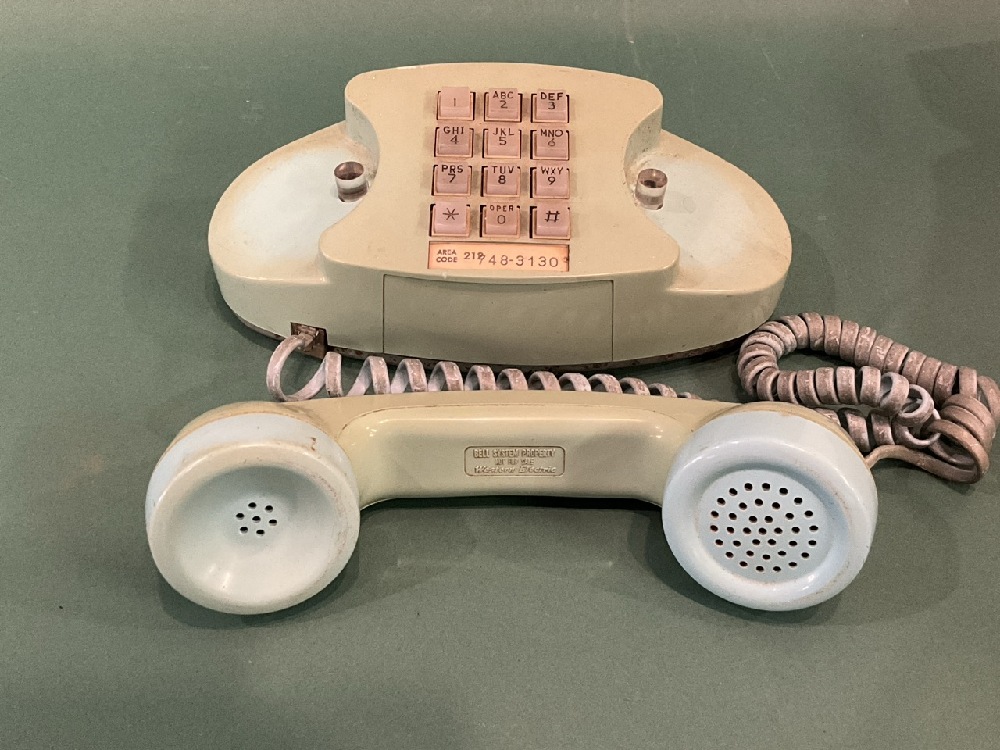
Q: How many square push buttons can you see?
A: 12